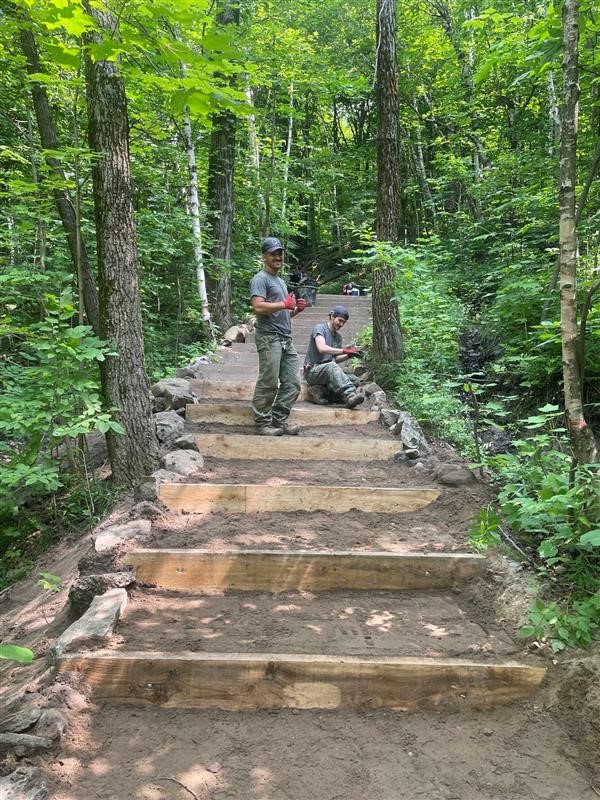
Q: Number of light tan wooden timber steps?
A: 6